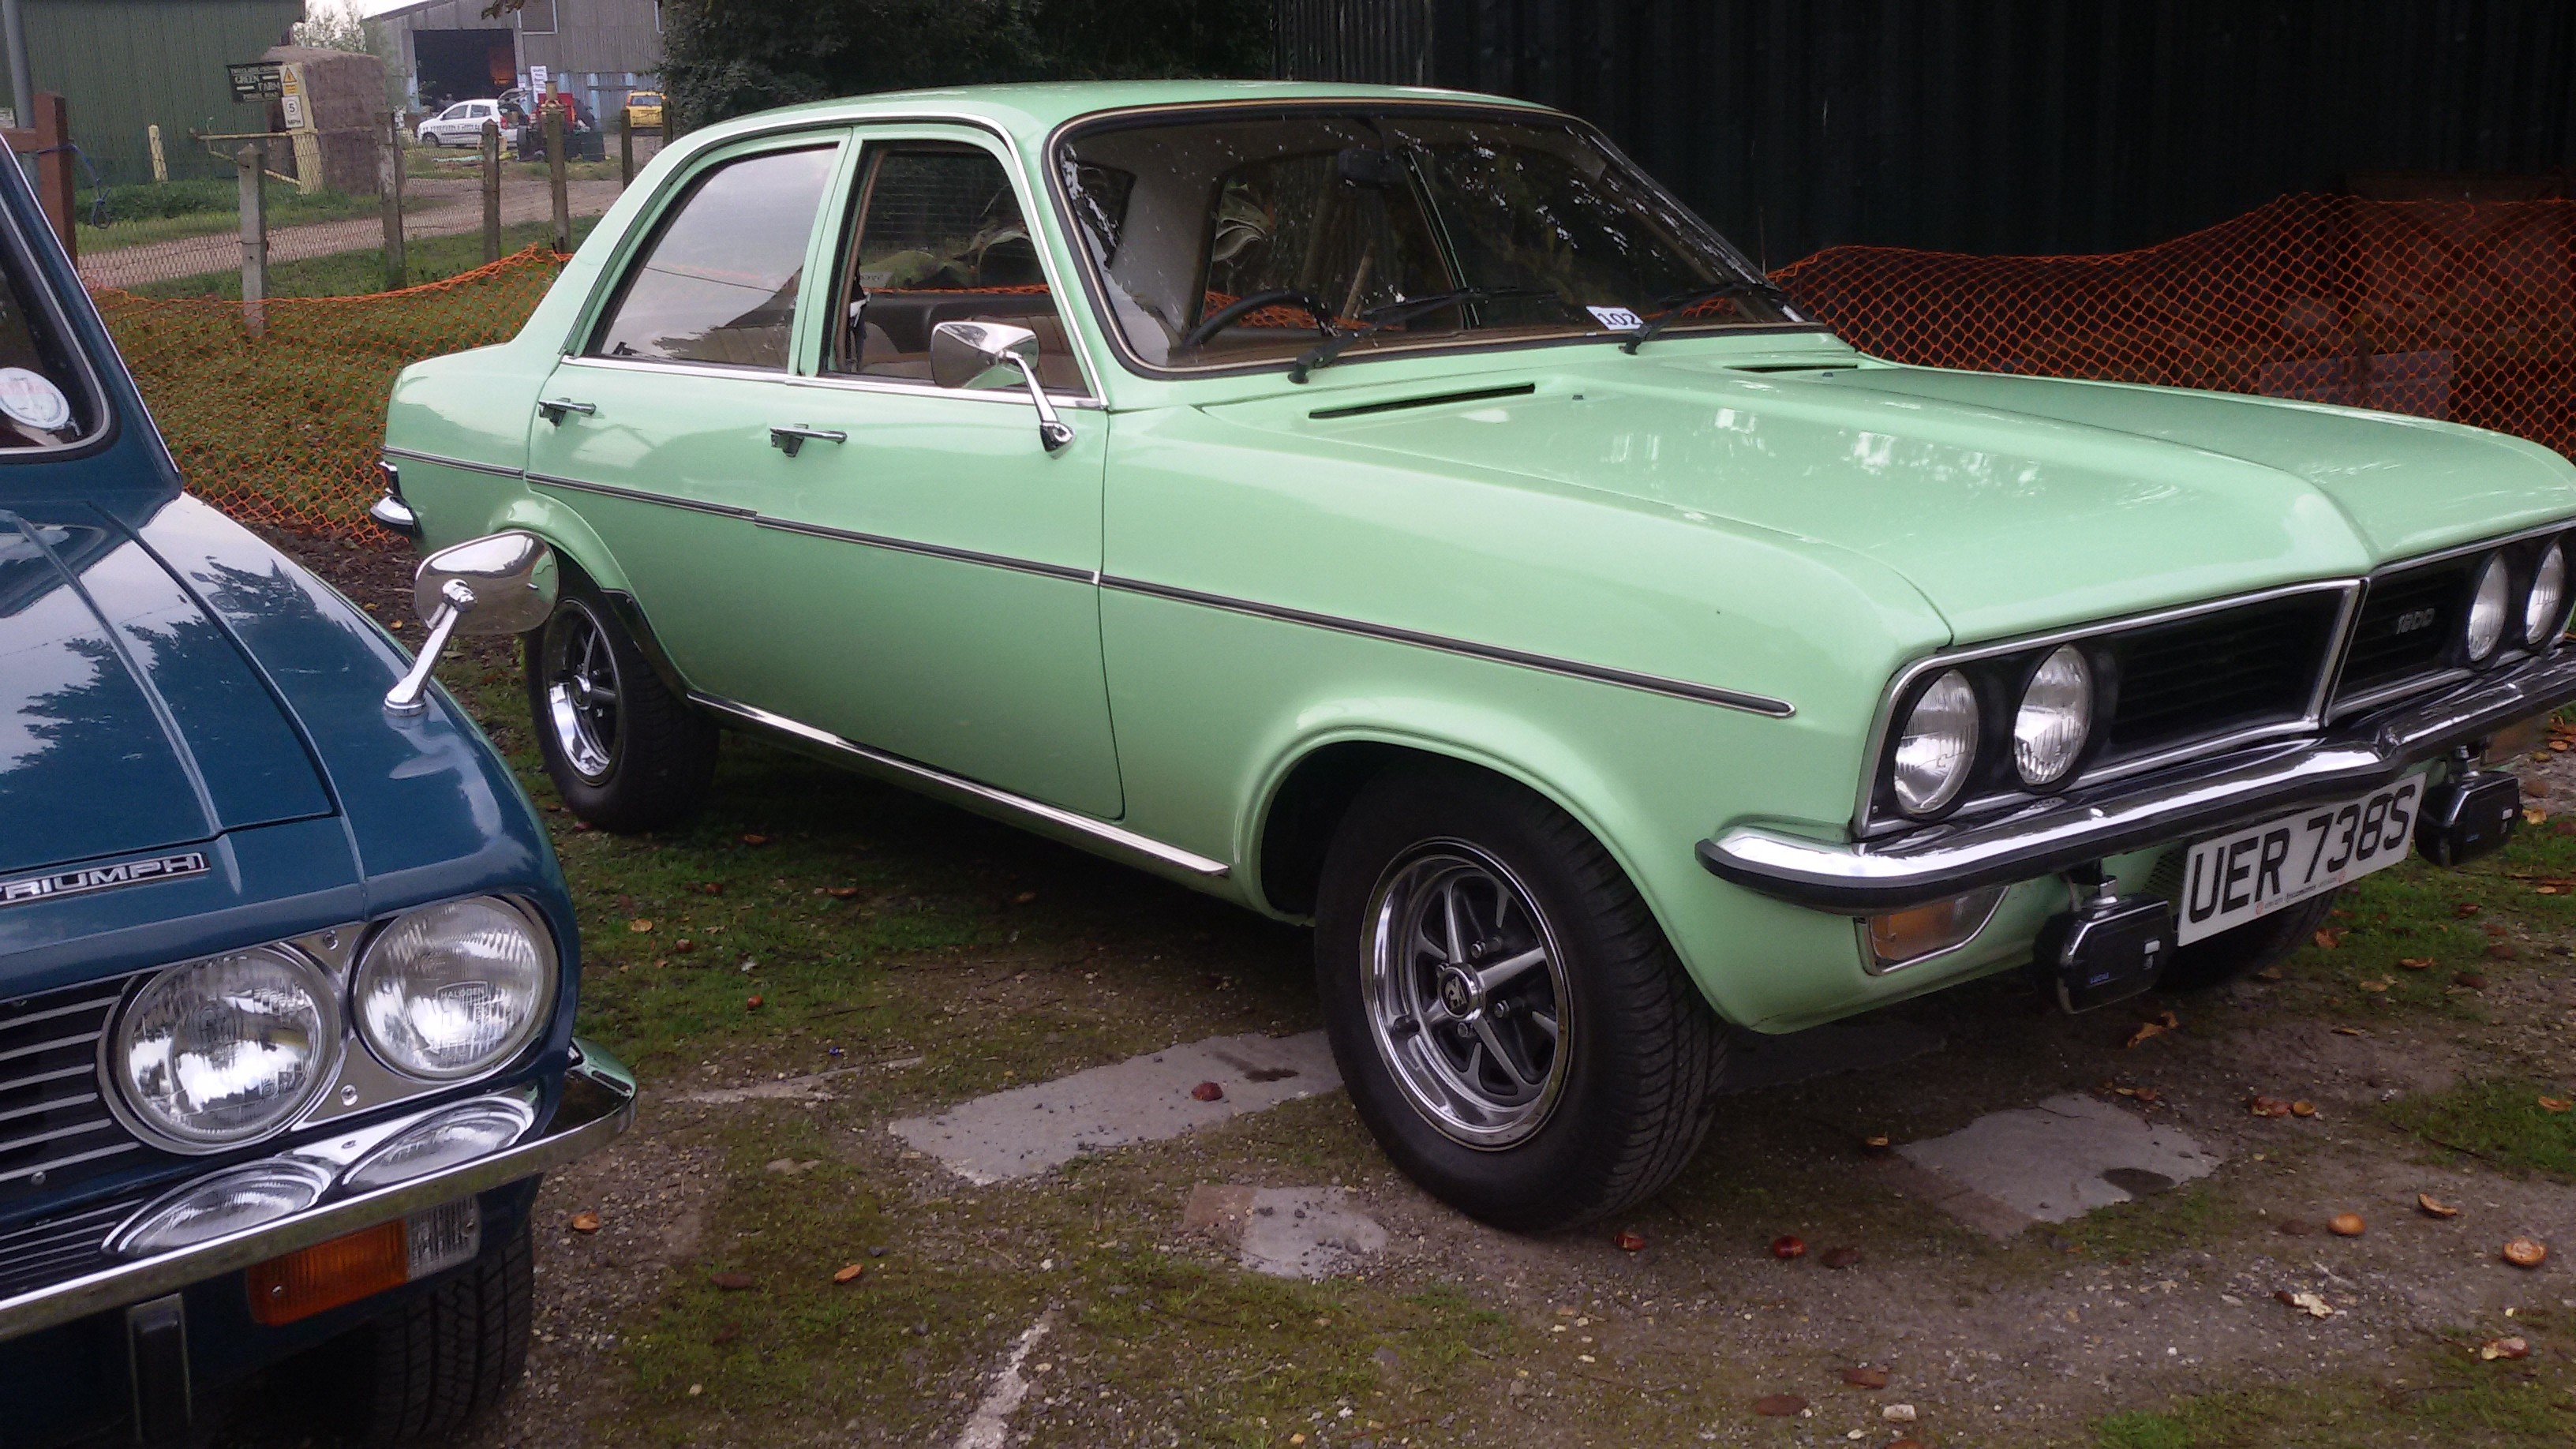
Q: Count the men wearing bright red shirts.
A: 0